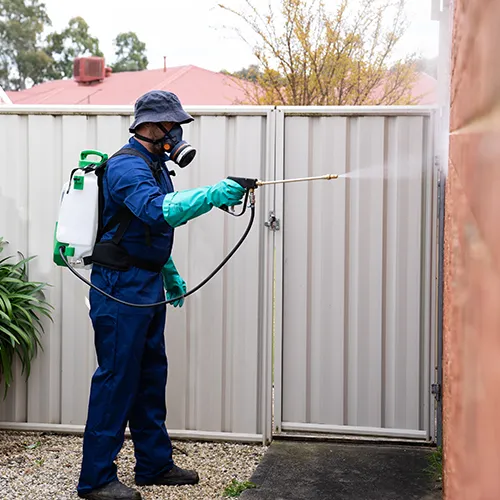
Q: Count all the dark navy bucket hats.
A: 1